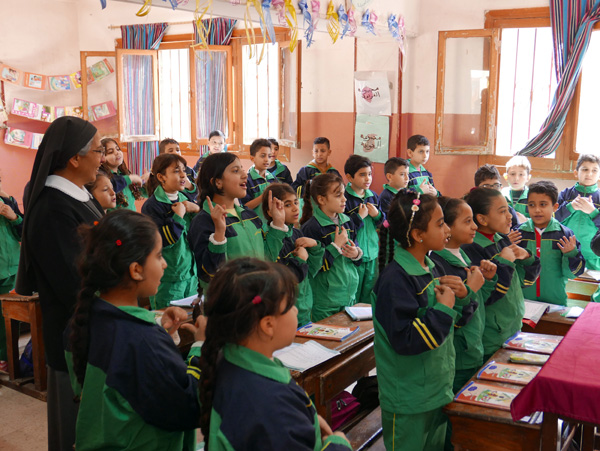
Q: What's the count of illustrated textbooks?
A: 4